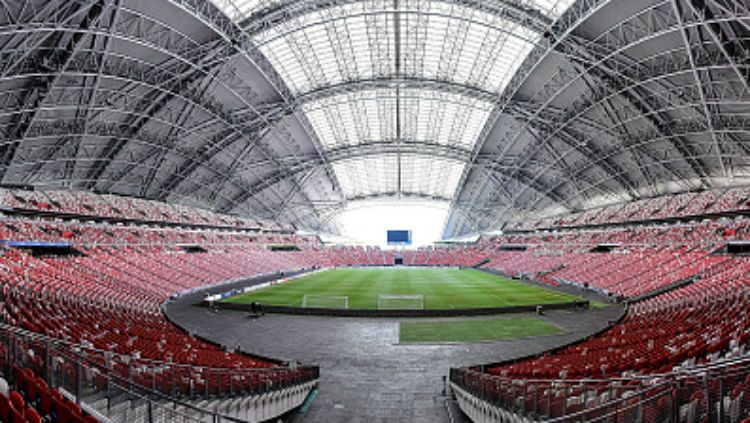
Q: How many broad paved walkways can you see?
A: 1